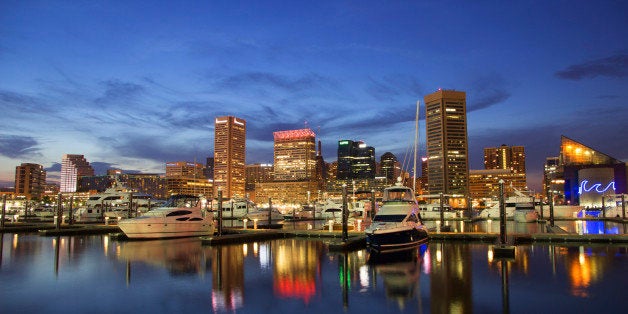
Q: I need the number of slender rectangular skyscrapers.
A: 2